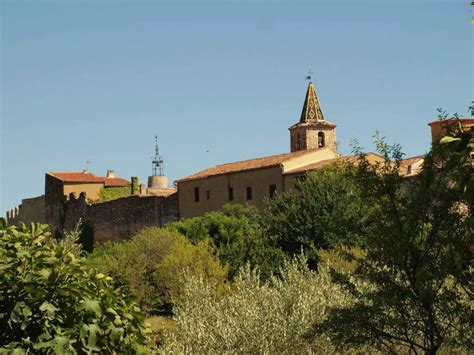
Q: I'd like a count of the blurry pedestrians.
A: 0